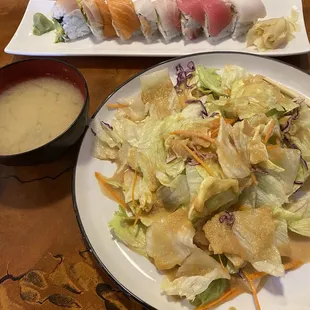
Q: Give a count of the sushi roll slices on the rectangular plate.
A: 8